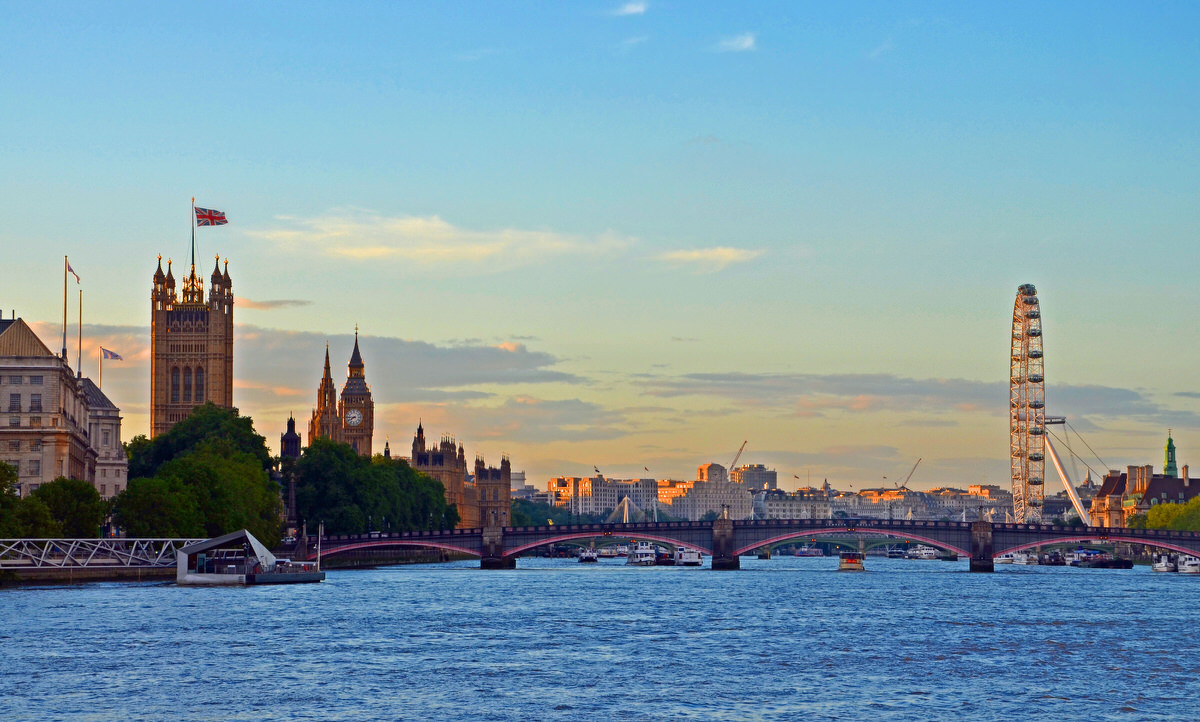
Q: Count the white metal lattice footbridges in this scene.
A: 1